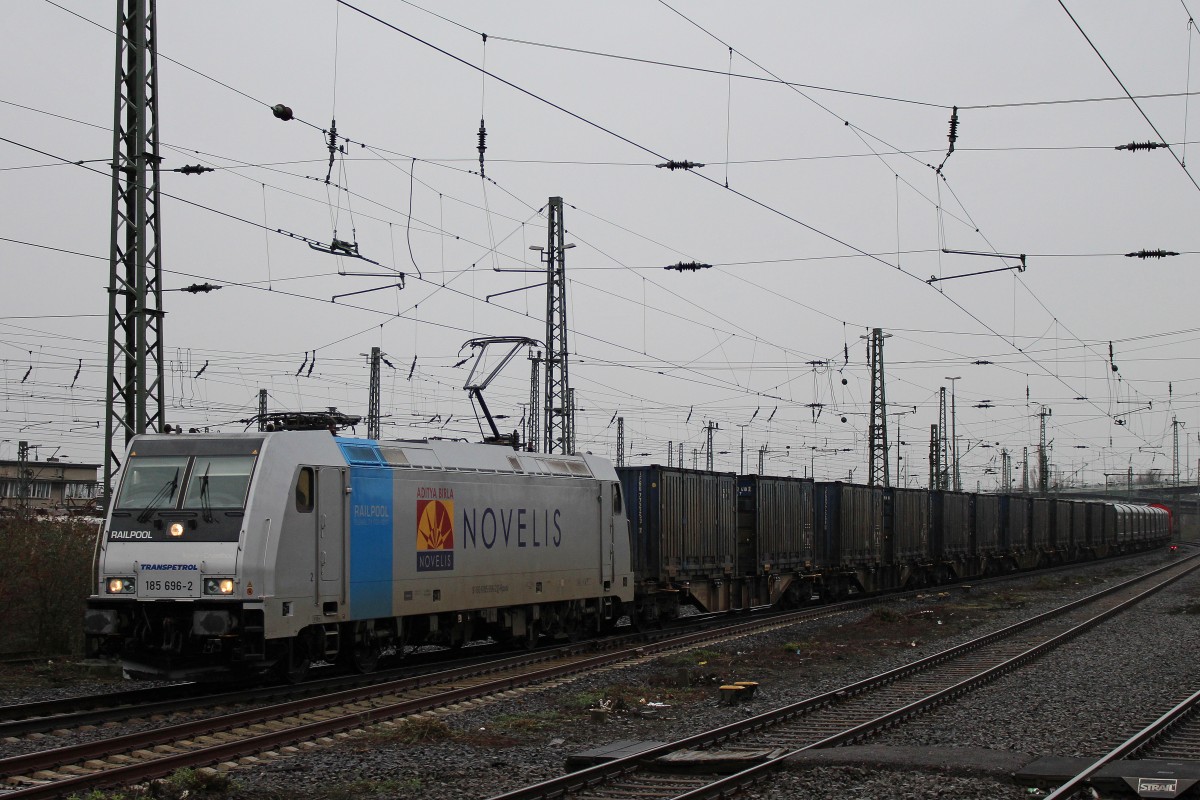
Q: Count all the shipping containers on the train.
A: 12